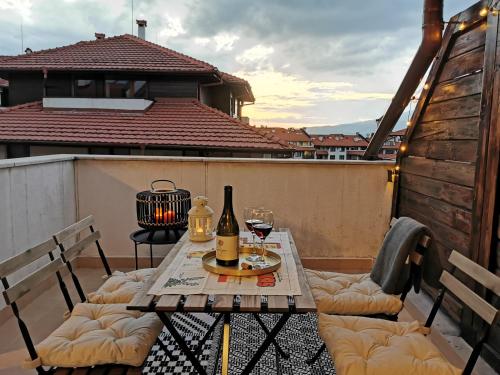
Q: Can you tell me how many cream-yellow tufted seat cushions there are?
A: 4